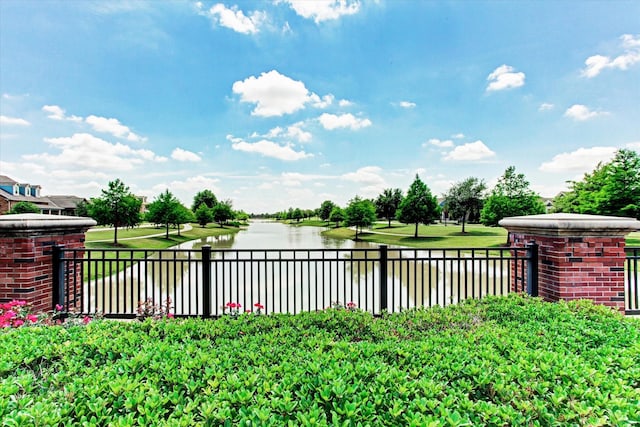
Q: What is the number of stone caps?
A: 2